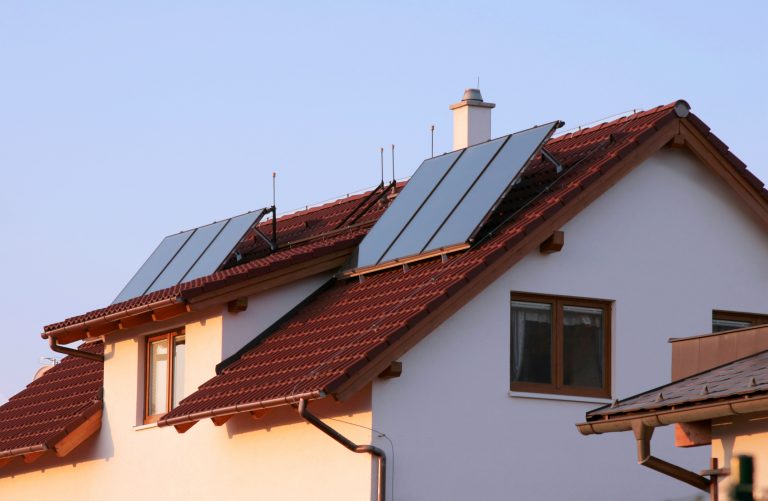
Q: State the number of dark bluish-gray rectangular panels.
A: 6